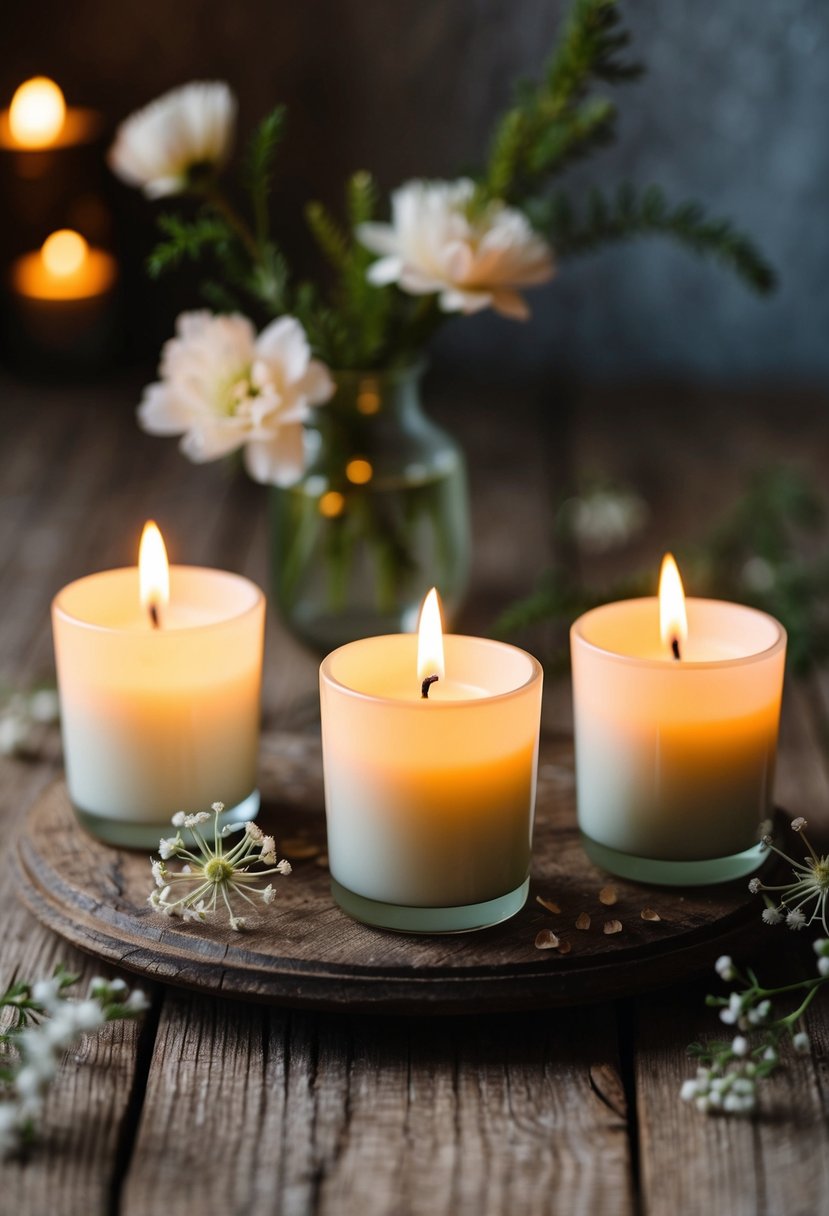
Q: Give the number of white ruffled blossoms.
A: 3